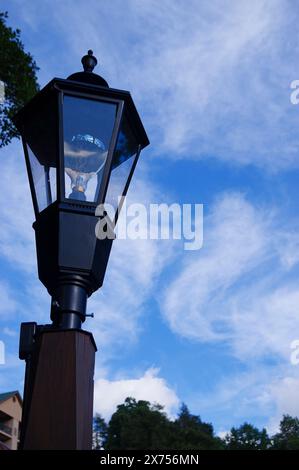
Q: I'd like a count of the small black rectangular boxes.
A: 1